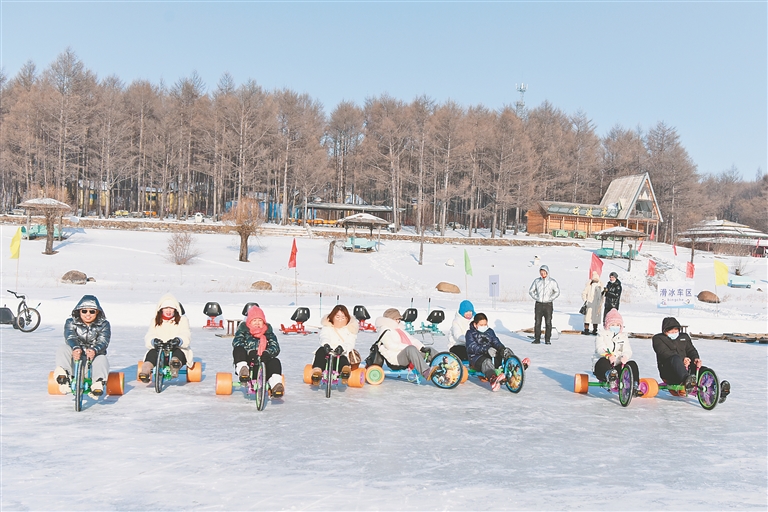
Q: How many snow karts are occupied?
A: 9